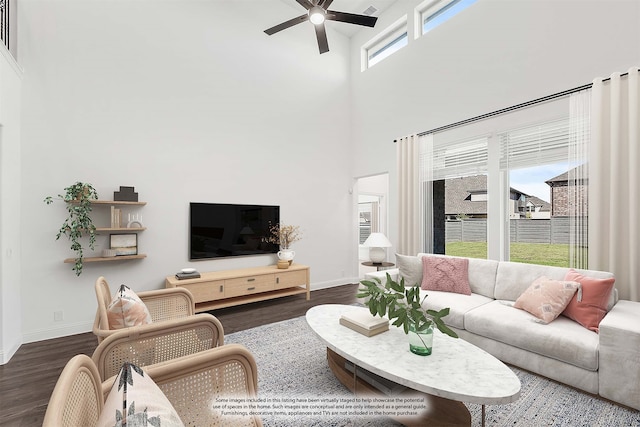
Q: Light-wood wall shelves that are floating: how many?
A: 3